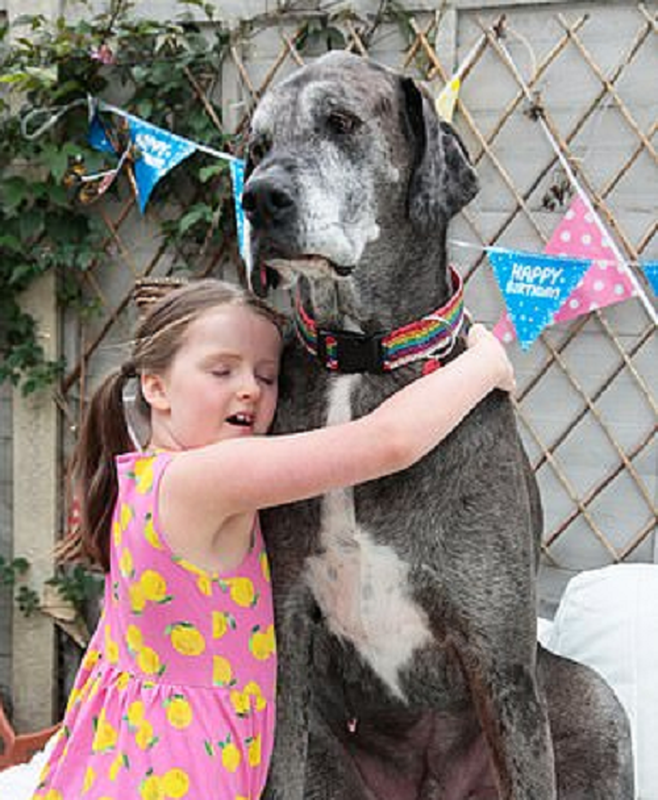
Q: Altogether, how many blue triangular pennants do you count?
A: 5